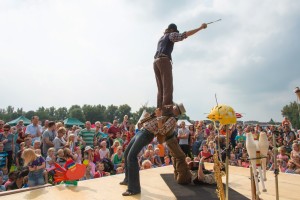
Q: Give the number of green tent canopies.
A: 2